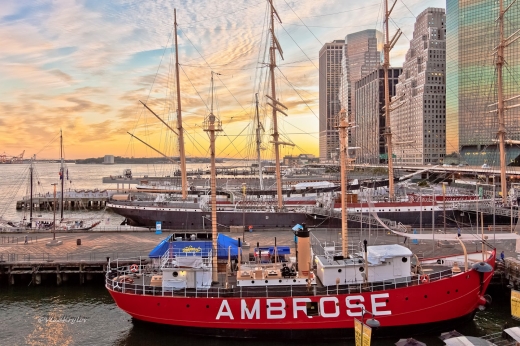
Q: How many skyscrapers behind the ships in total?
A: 5